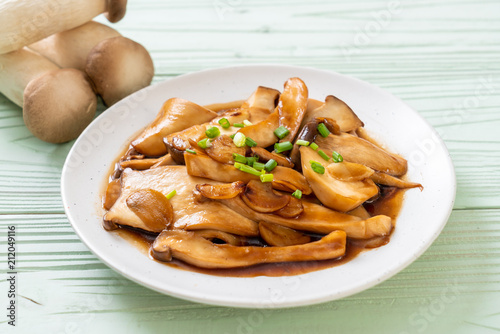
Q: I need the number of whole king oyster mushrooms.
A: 3